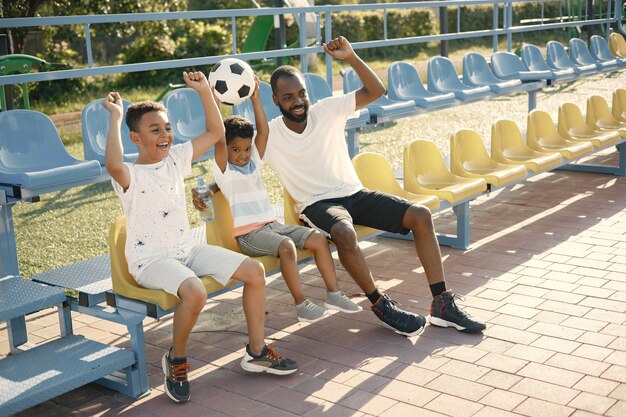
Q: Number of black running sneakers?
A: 4